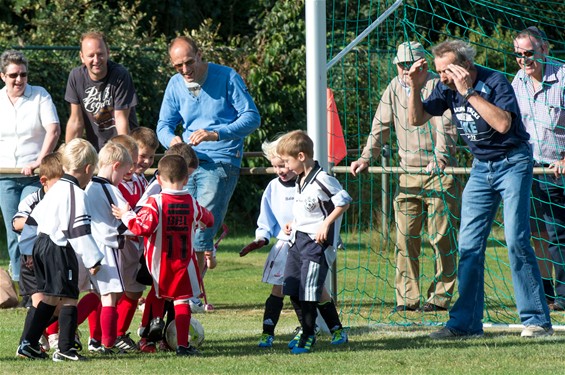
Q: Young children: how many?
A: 9